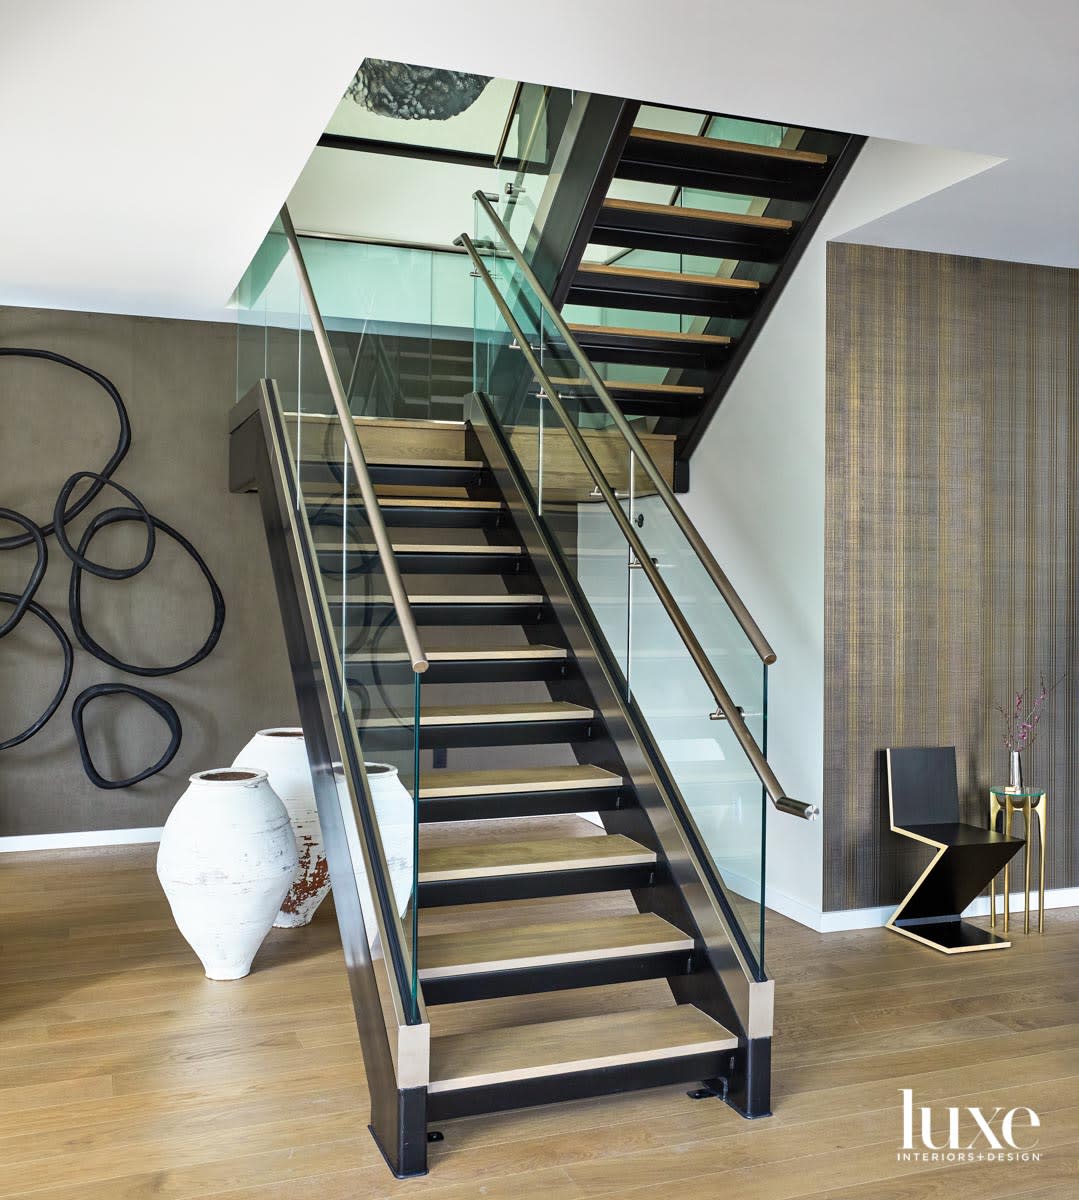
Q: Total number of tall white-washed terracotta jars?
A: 3